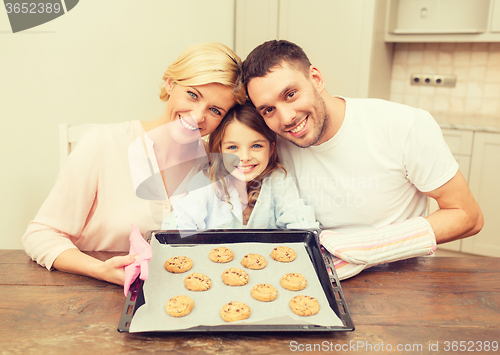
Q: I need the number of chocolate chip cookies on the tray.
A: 11